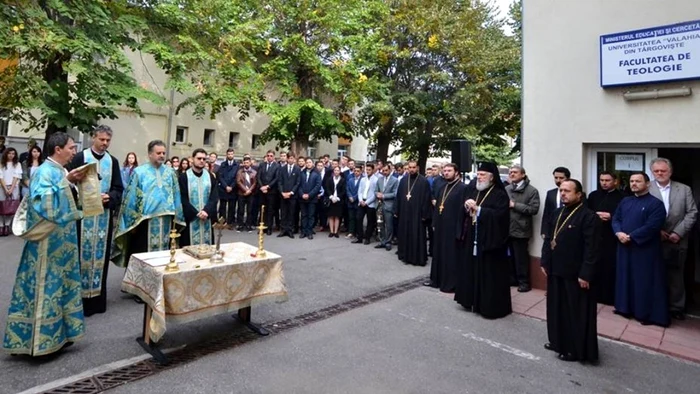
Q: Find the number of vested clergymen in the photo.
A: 4